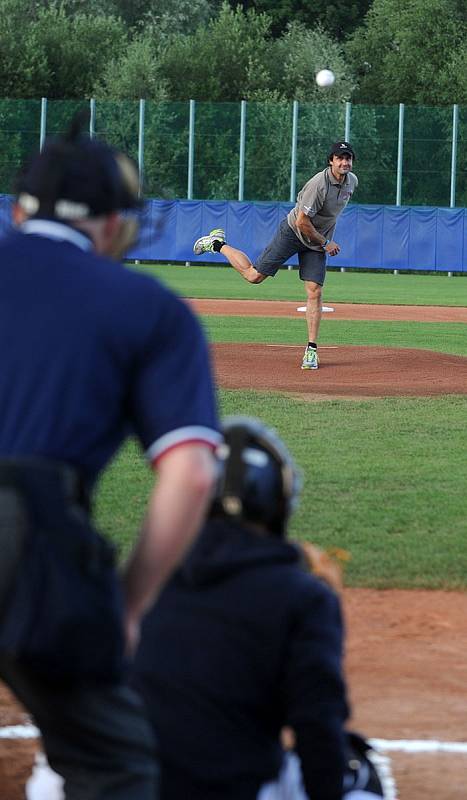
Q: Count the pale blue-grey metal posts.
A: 9